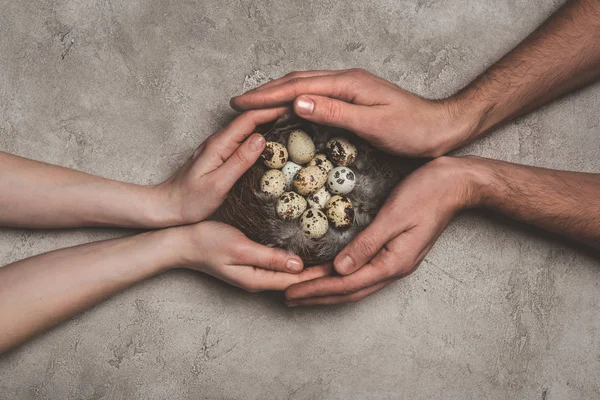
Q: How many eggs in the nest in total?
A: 12